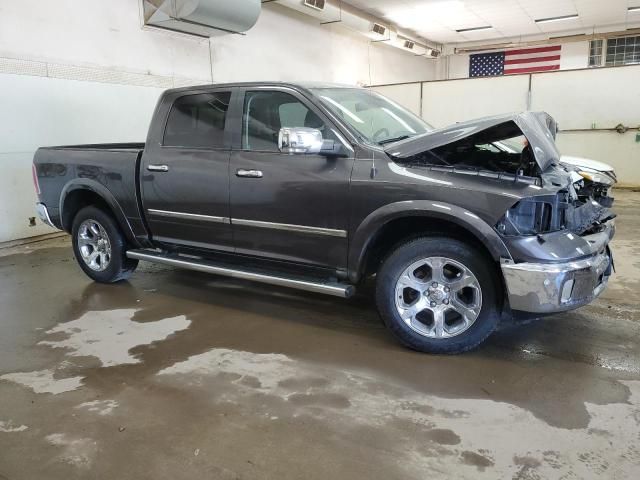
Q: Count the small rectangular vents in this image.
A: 4